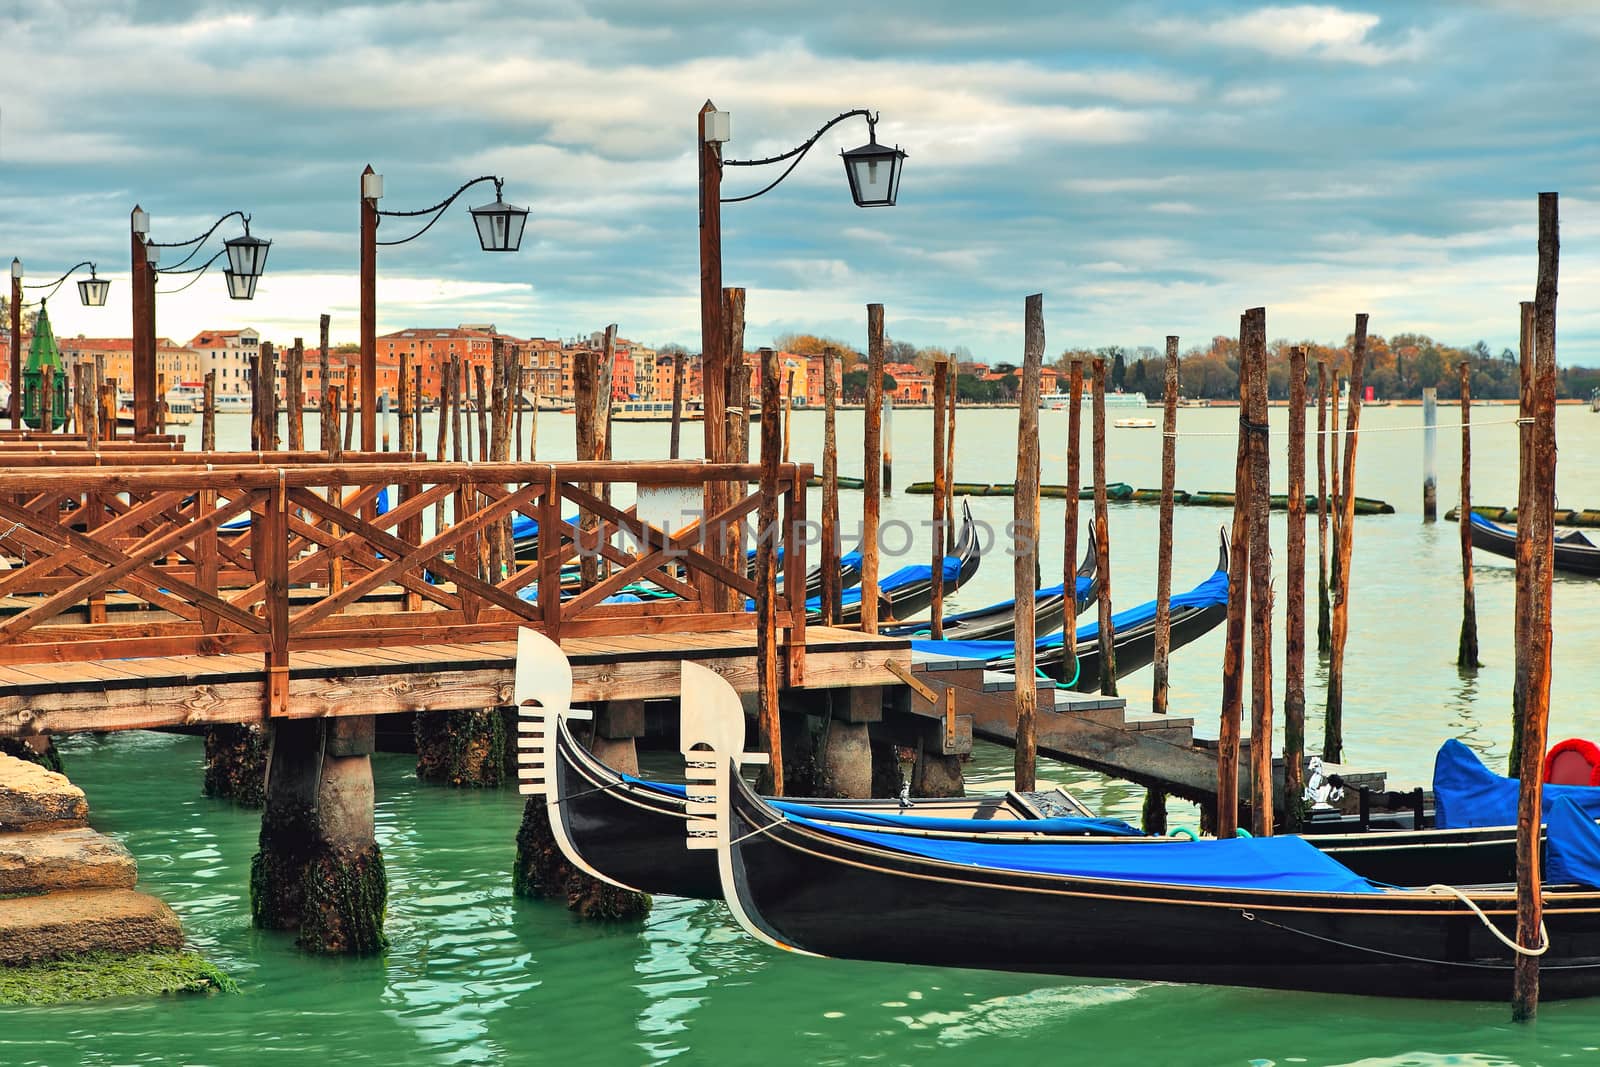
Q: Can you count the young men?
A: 0